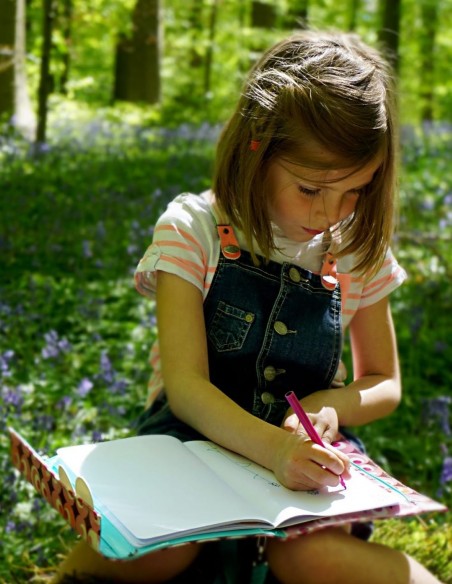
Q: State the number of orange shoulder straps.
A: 2